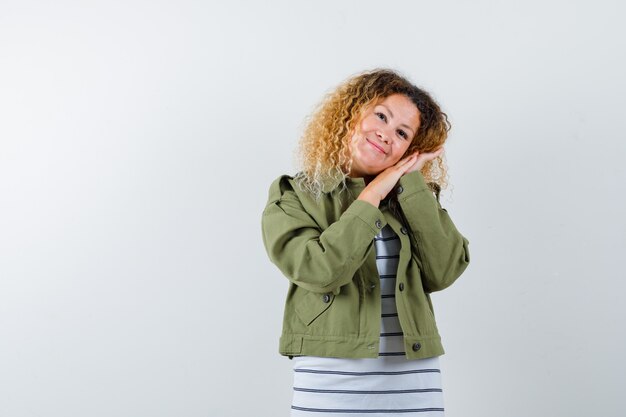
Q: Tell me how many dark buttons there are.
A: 6